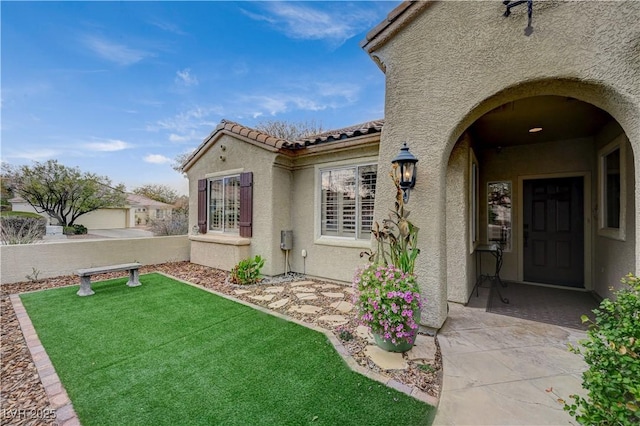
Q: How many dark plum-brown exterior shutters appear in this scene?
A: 2